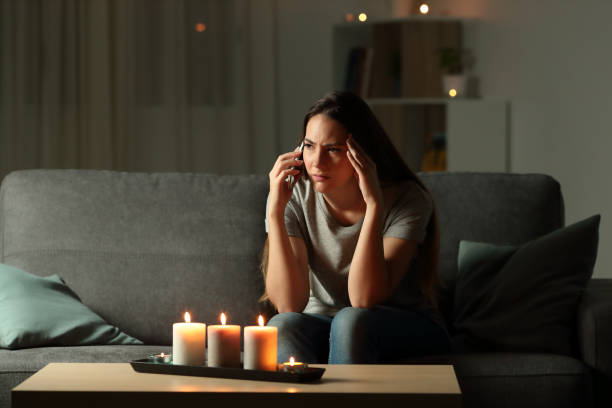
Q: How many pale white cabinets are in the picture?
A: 1